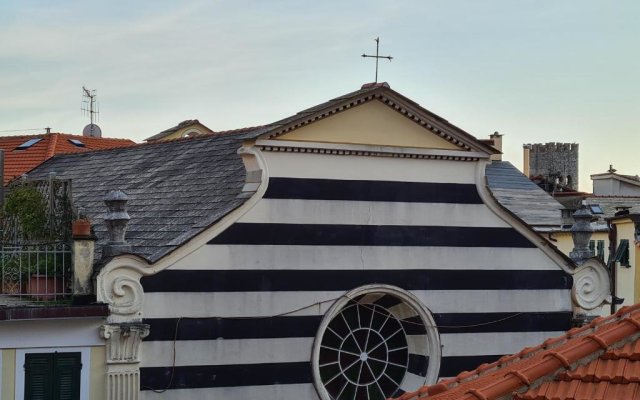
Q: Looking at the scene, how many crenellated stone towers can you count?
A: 1